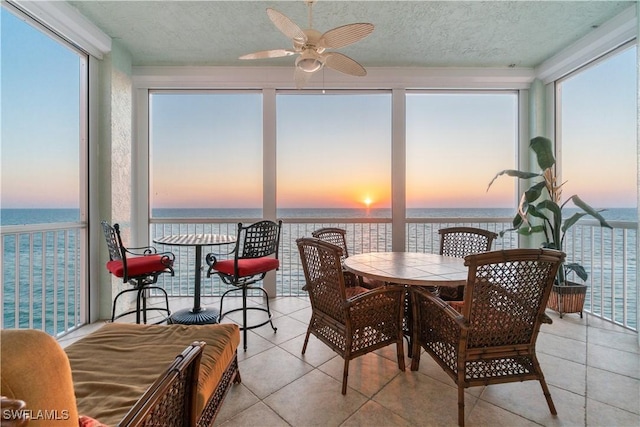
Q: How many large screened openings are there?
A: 5